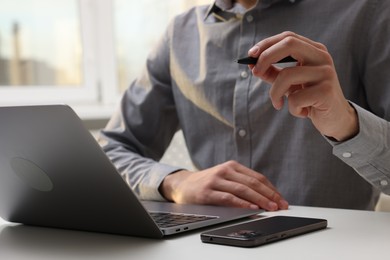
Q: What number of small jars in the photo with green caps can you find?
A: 0